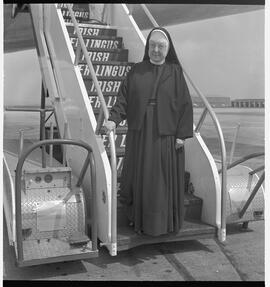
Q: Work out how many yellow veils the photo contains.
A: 0